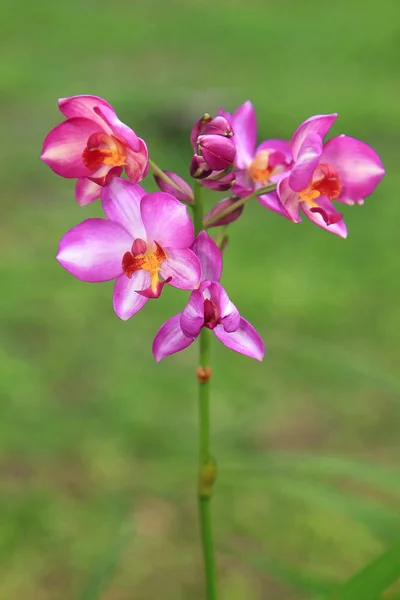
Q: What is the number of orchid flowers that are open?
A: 5